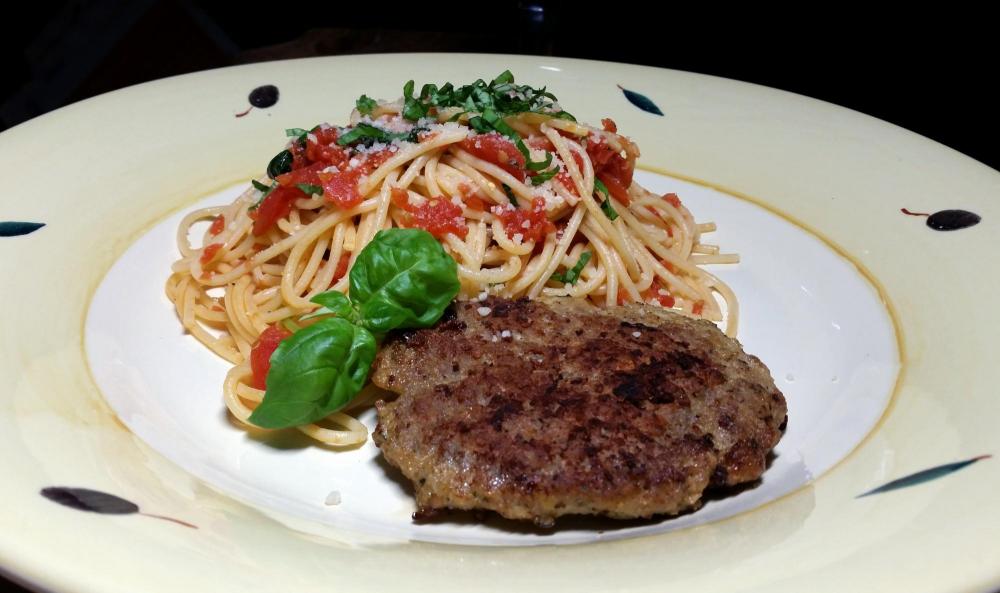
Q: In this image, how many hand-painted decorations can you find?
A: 6